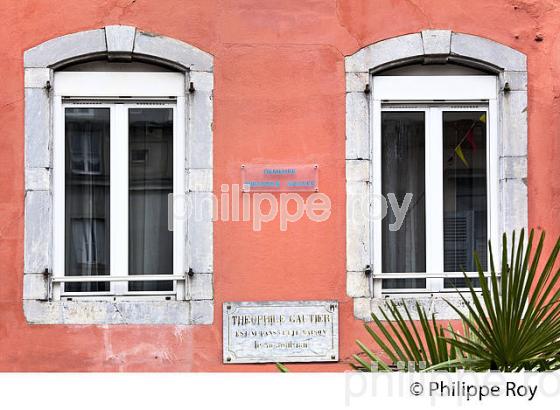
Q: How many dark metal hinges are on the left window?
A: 4